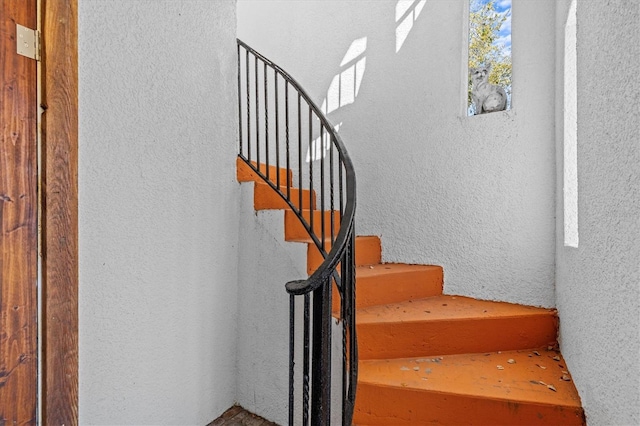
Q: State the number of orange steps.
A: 7